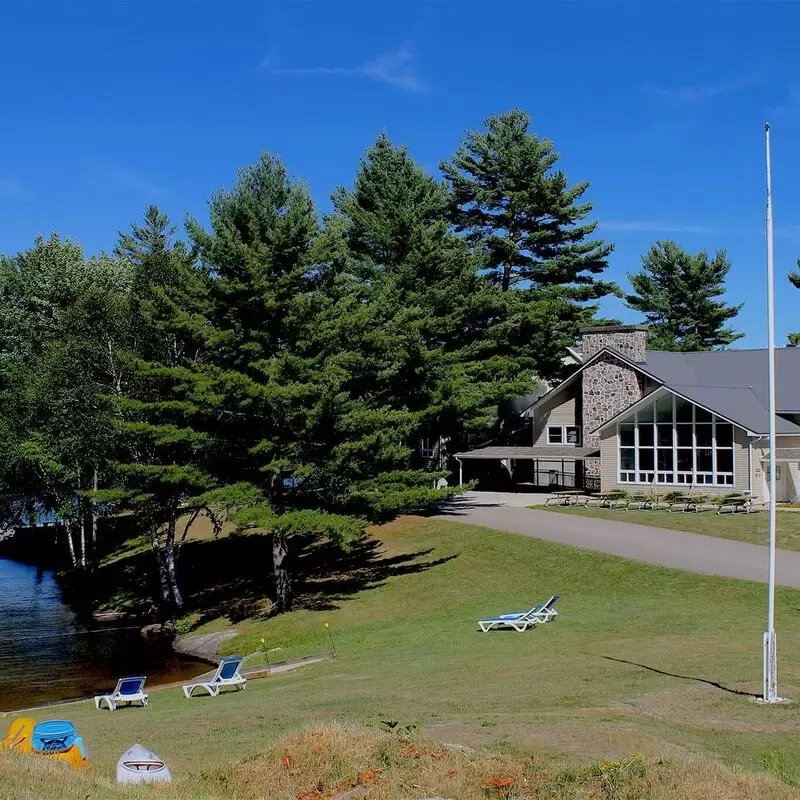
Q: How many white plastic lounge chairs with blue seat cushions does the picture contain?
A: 4